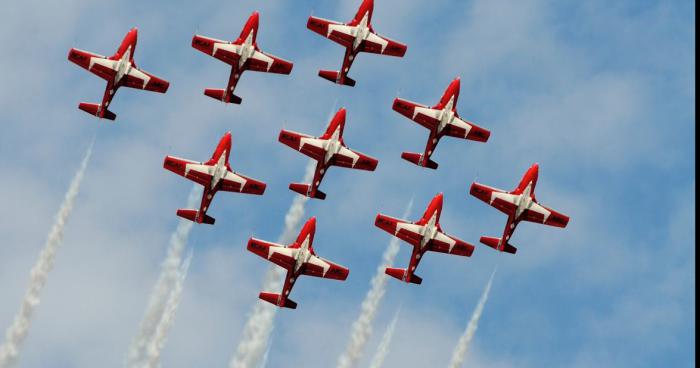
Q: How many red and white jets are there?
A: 9